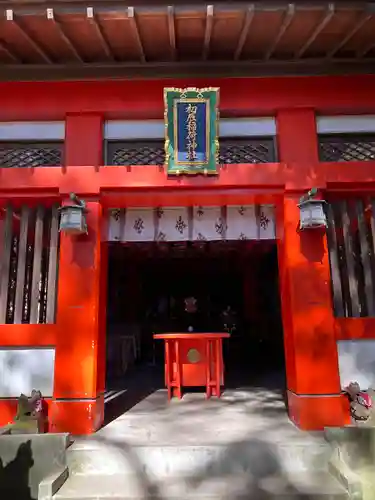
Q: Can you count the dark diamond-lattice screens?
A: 4